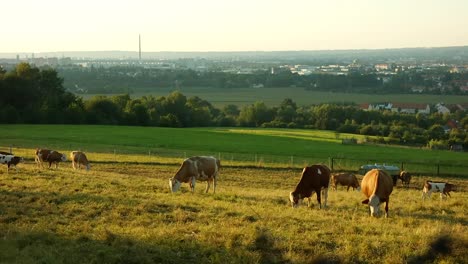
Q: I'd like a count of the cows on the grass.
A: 9